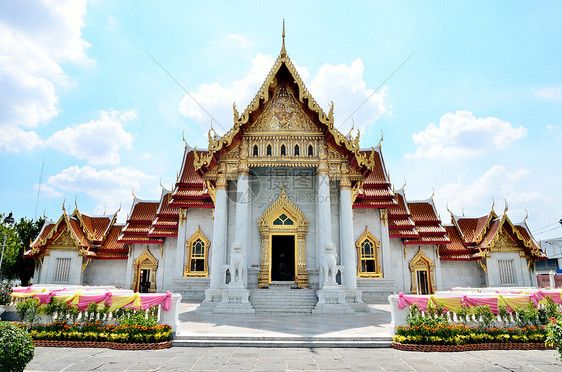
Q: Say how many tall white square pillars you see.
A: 4